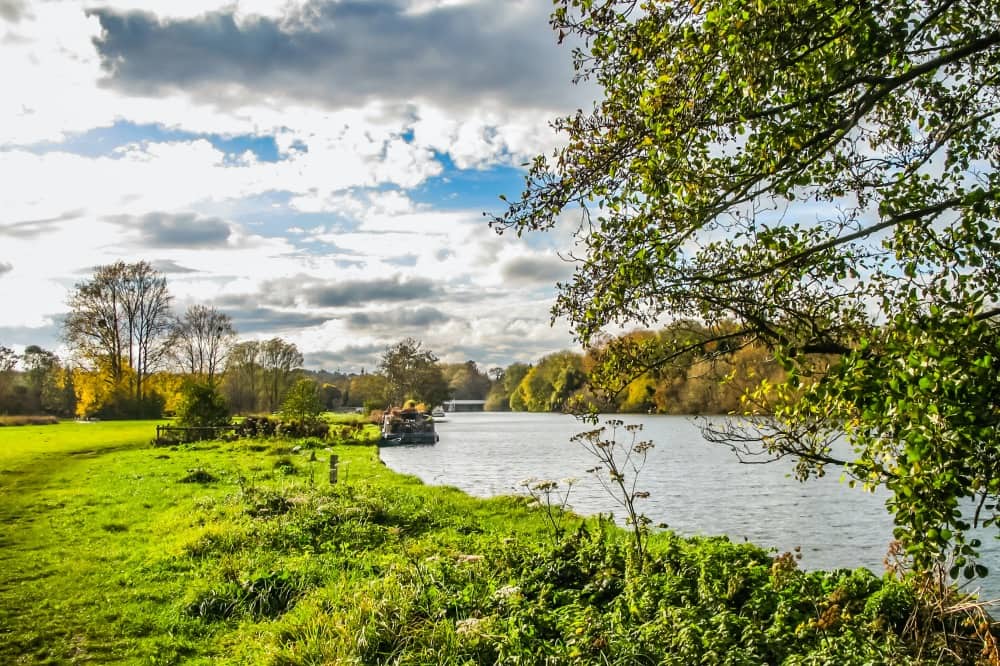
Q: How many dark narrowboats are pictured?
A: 1